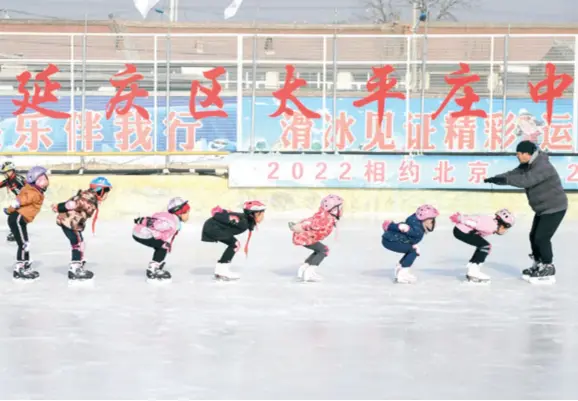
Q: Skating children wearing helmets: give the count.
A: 8